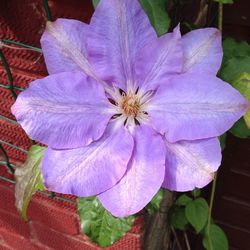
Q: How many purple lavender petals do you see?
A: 9